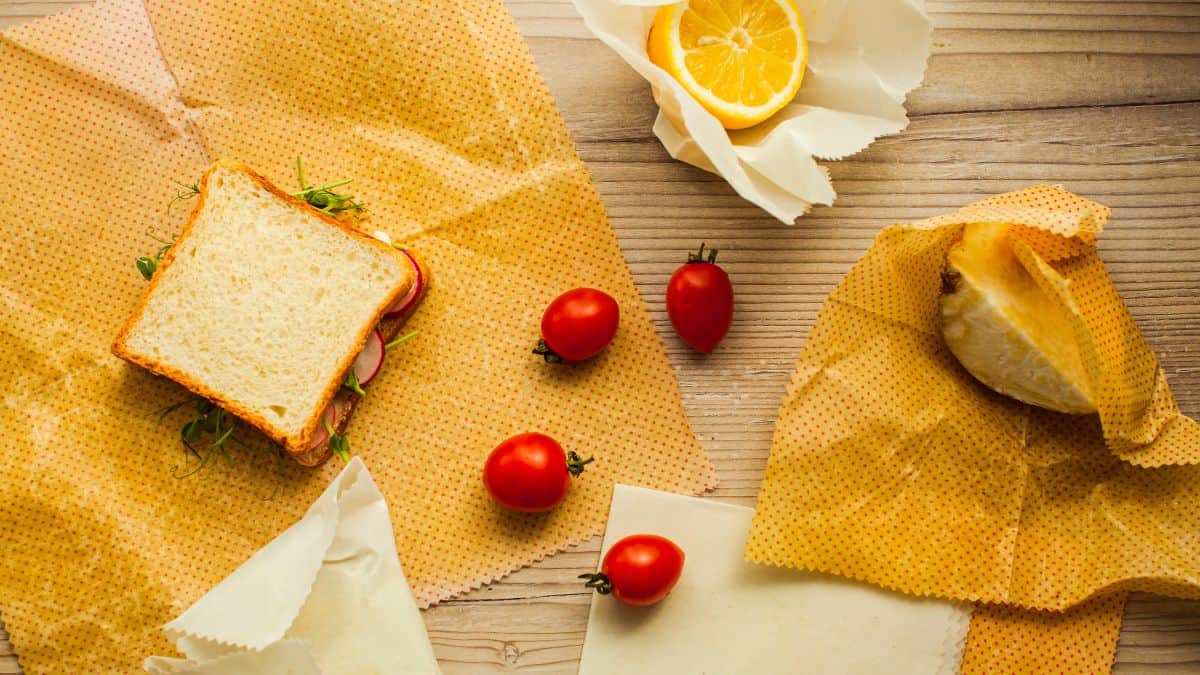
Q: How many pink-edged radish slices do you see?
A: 3